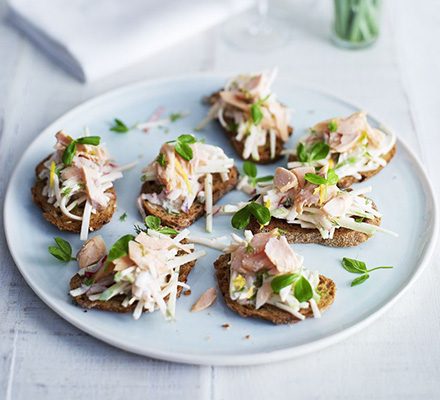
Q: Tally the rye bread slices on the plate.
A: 7